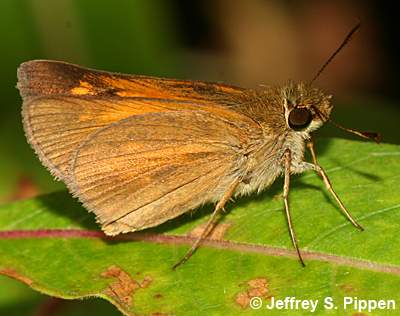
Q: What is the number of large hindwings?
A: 1